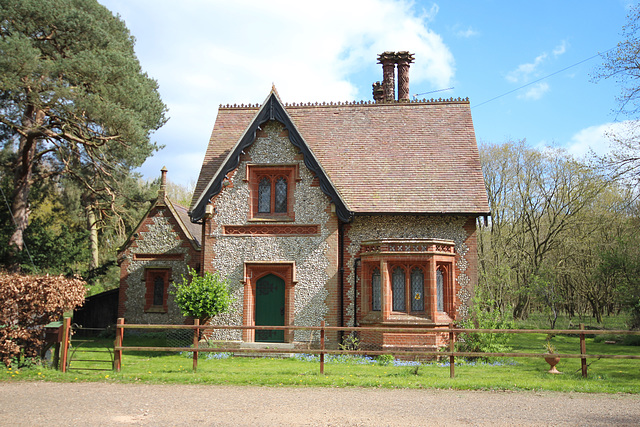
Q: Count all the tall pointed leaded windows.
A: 7